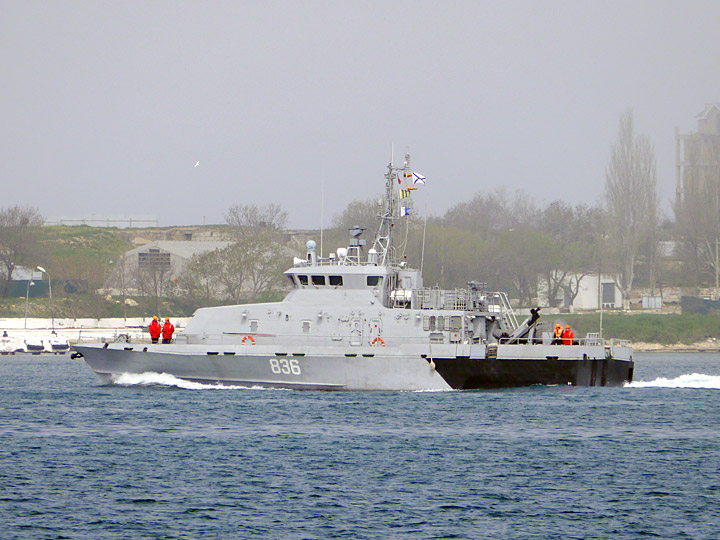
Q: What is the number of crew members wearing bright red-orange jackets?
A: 4